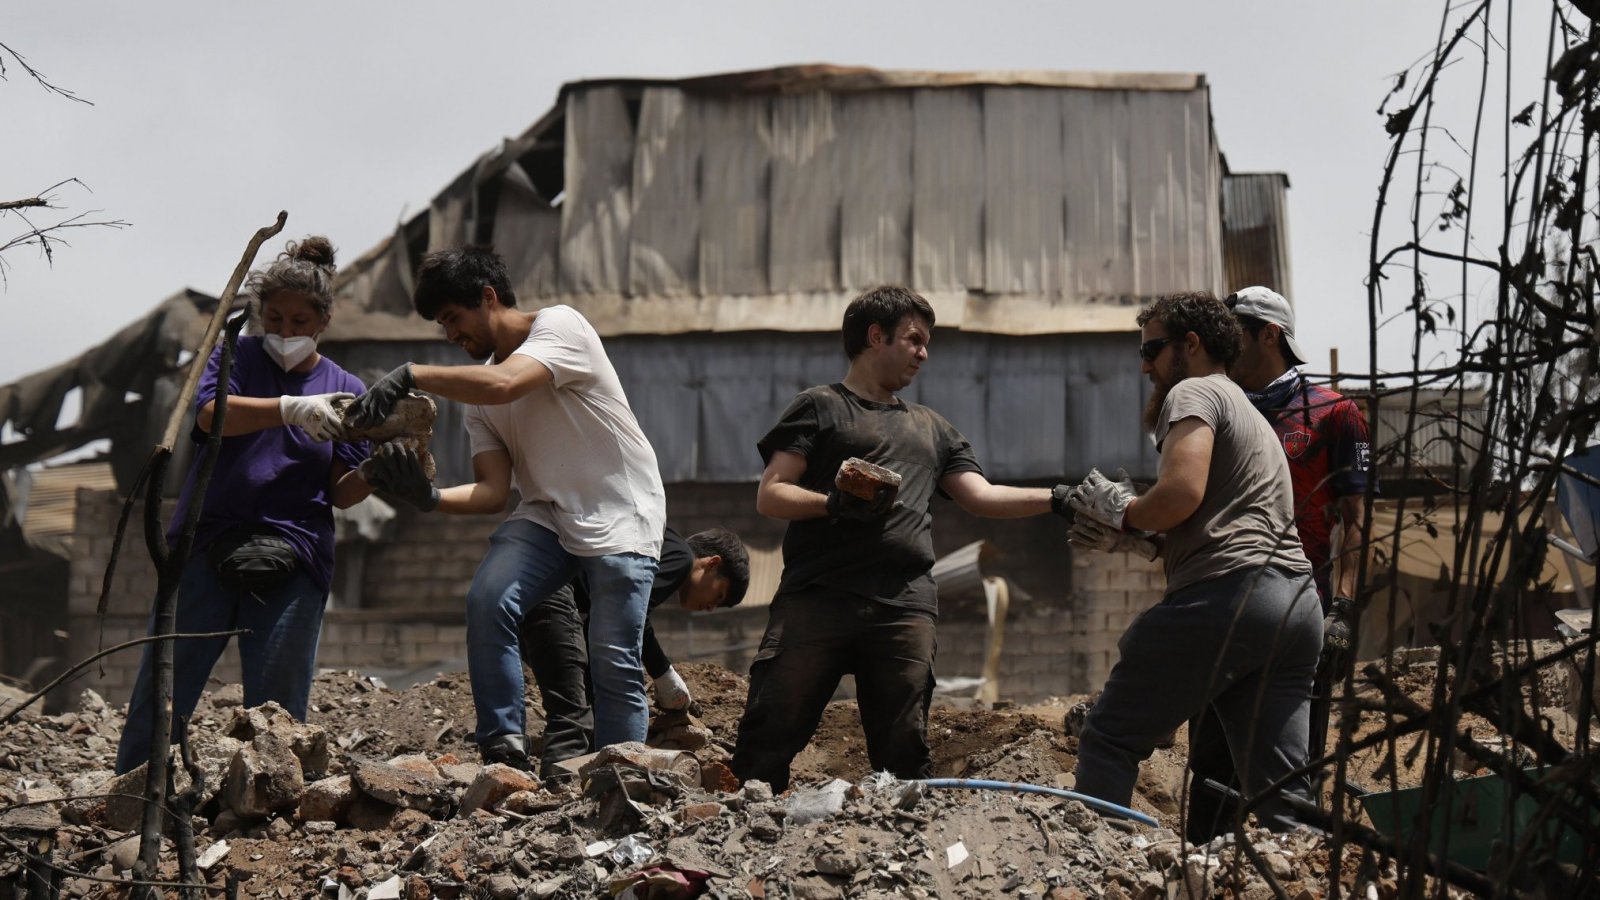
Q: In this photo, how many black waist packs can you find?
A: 1